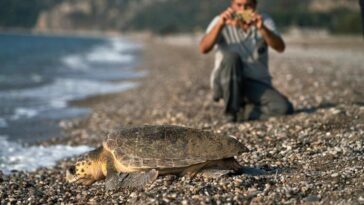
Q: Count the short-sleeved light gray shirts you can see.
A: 1